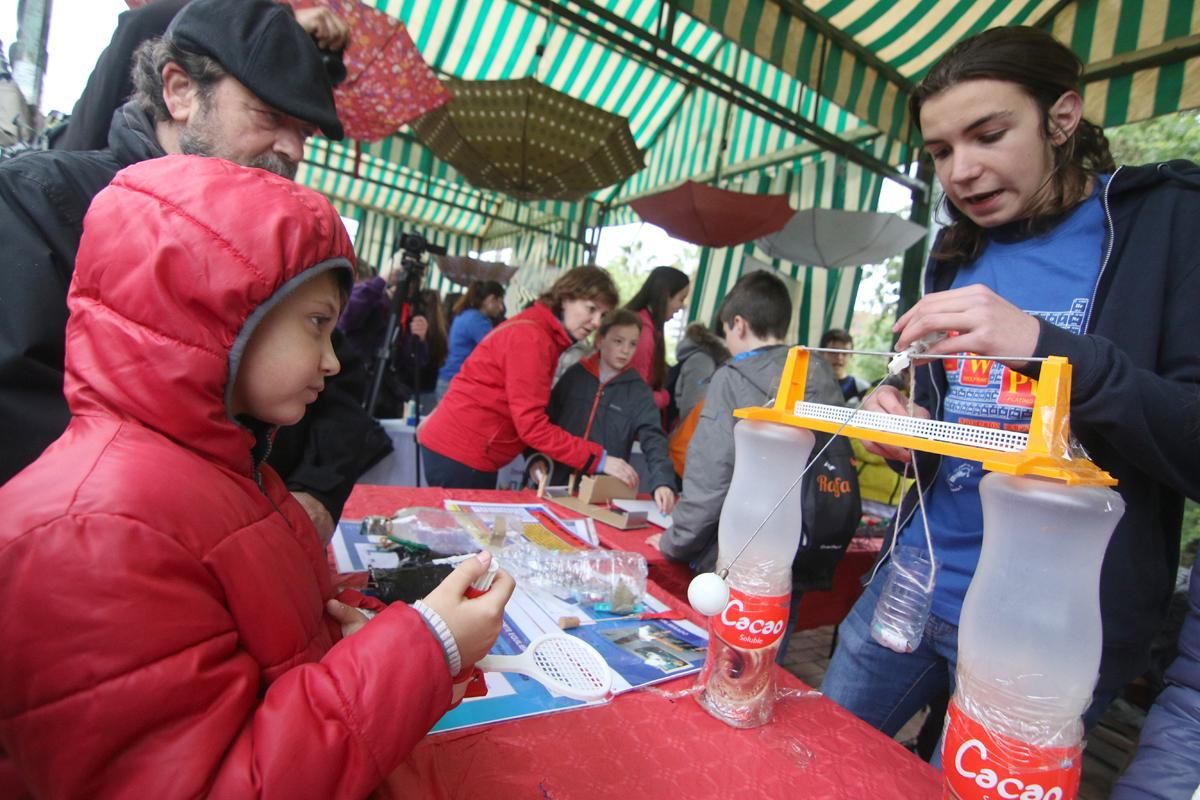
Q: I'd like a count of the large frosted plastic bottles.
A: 2